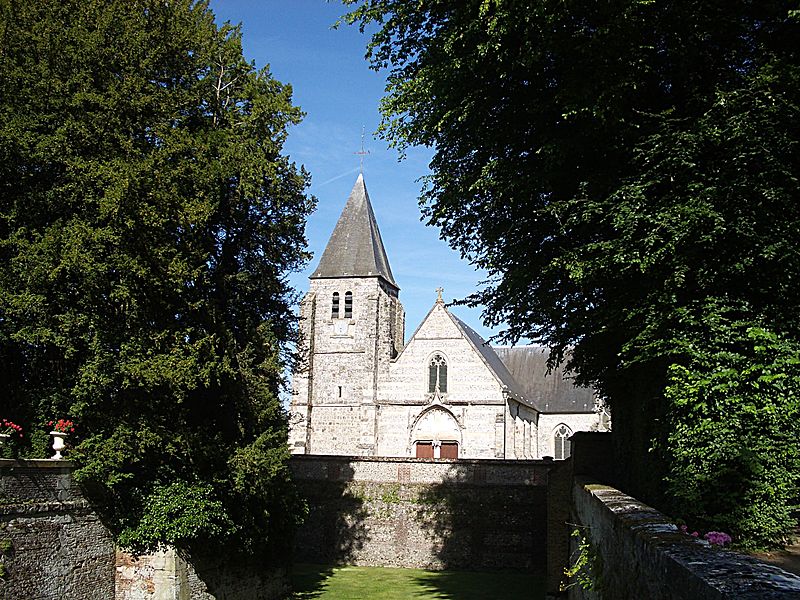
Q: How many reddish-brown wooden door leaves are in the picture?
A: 2